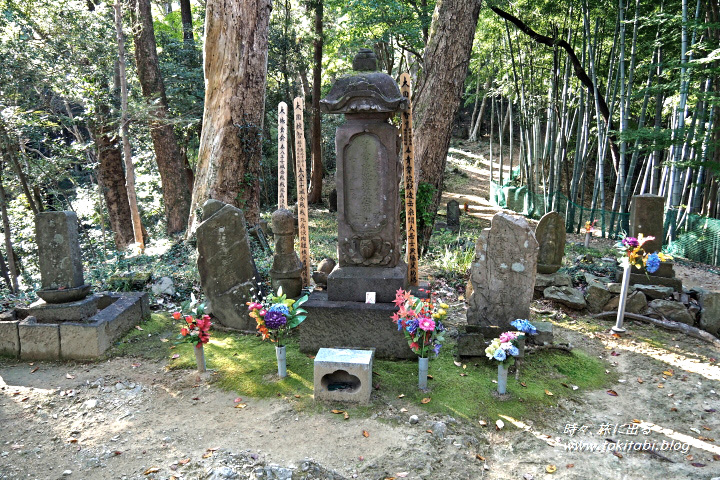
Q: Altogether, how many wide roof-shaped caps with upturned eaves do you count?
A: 1